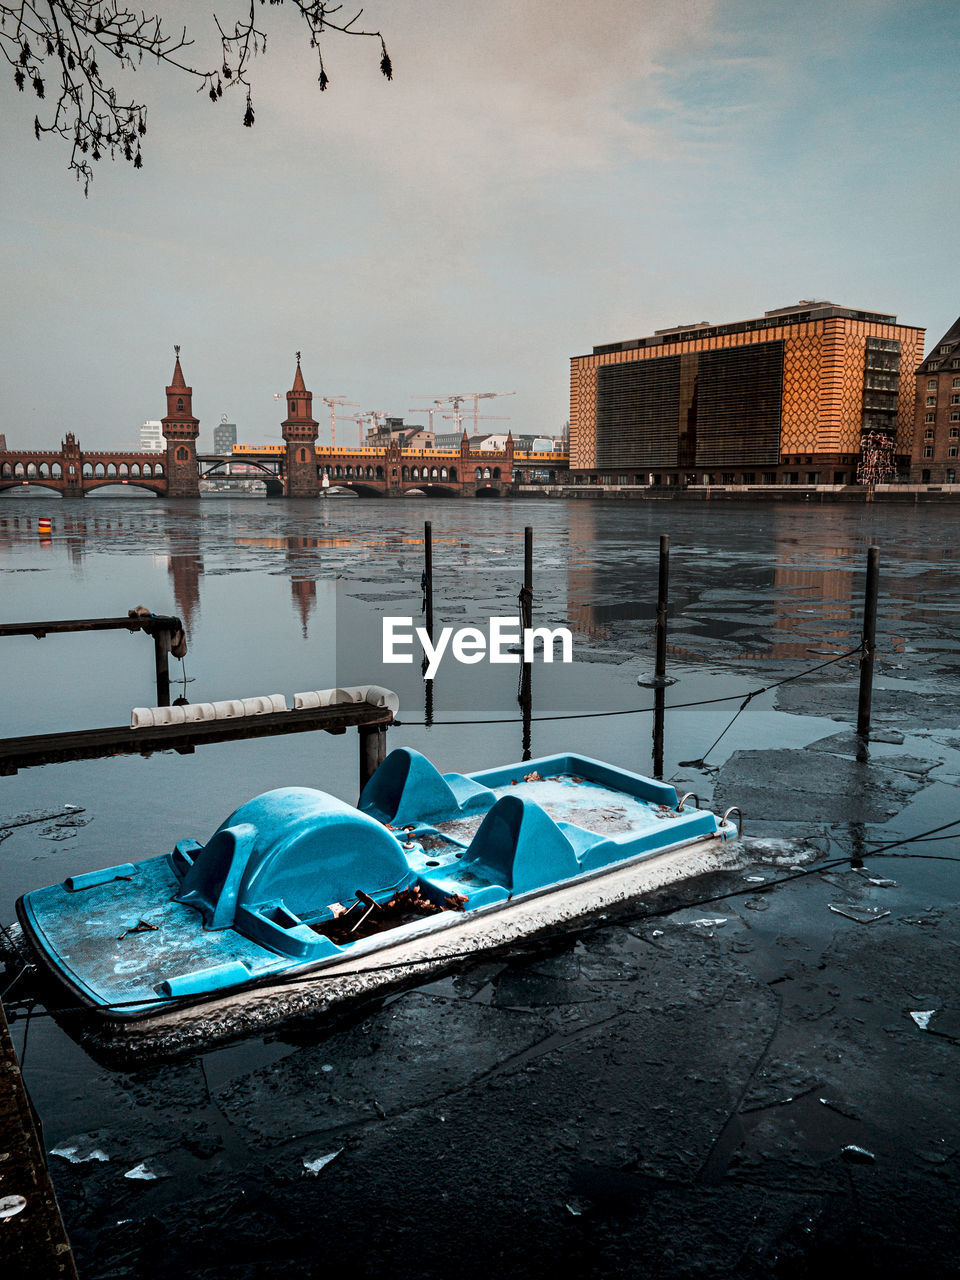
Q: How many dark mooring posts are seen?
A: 4